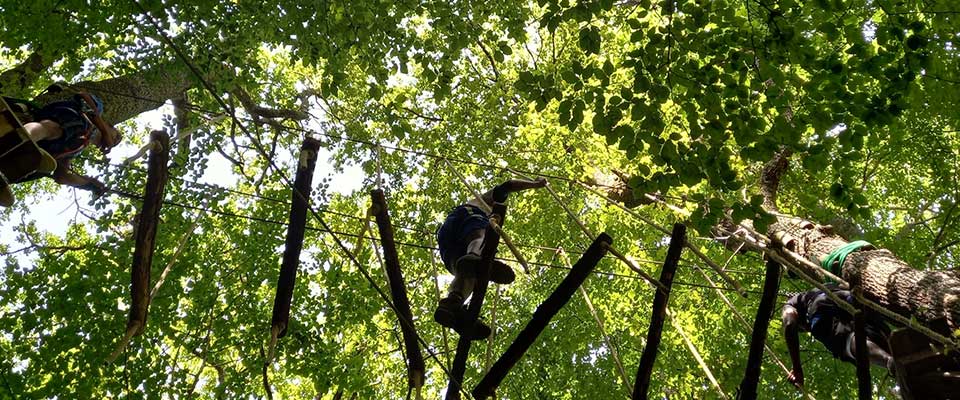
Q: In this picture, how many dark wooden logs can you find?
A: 8